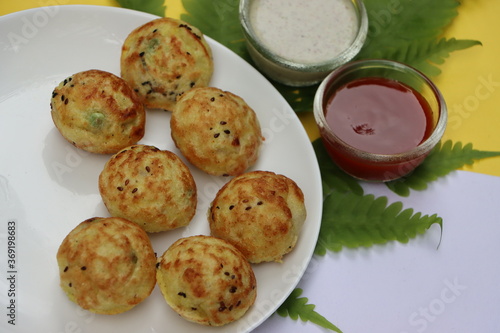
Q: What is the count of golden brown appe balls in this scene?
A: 7